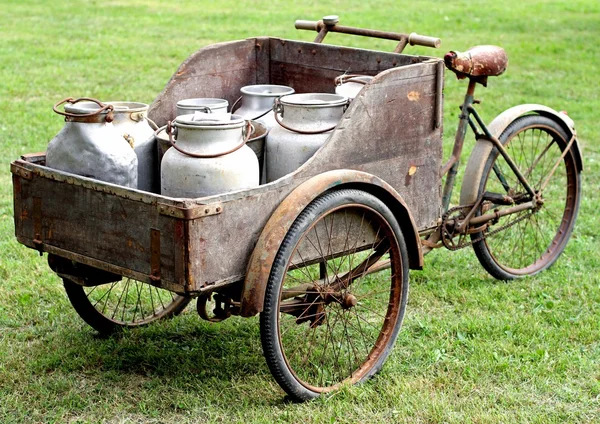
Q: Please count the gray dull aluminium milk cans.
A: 7